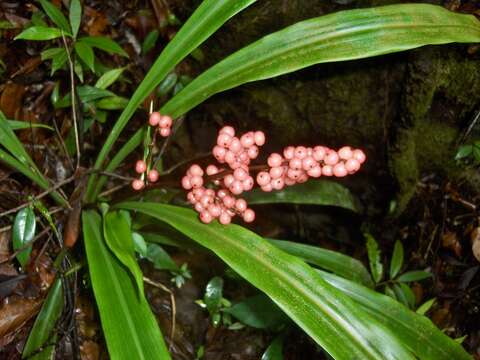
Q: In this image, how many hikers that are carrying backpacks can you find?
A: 0